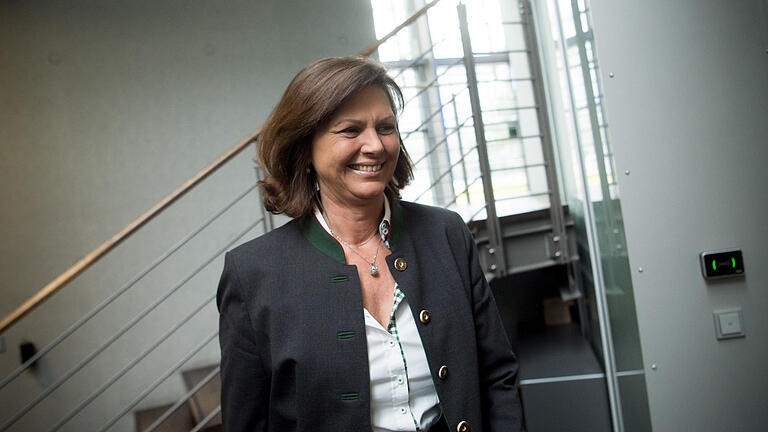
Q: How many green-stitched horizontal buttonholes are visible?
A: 3